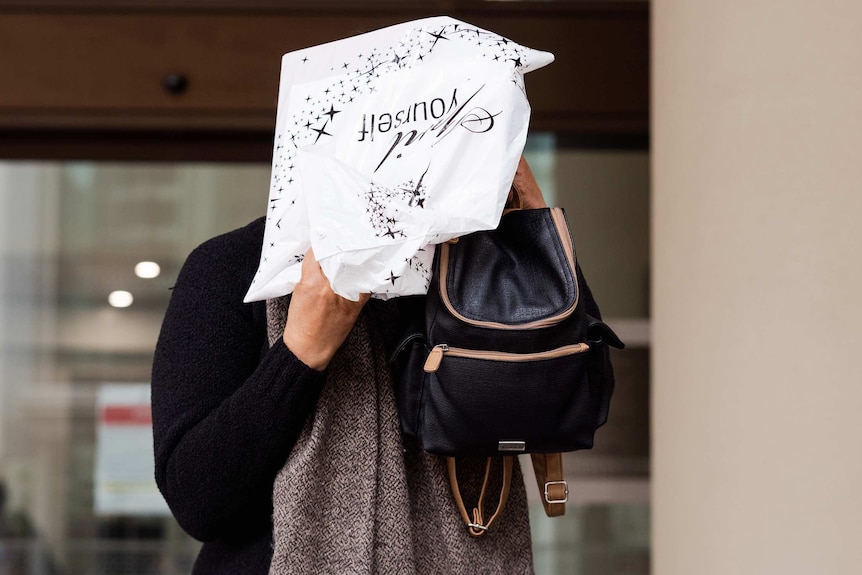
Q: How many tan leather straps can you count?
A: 2